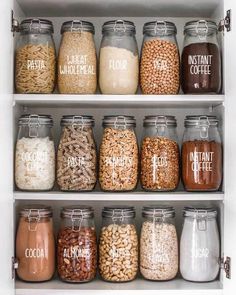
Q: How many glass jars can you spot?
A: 15